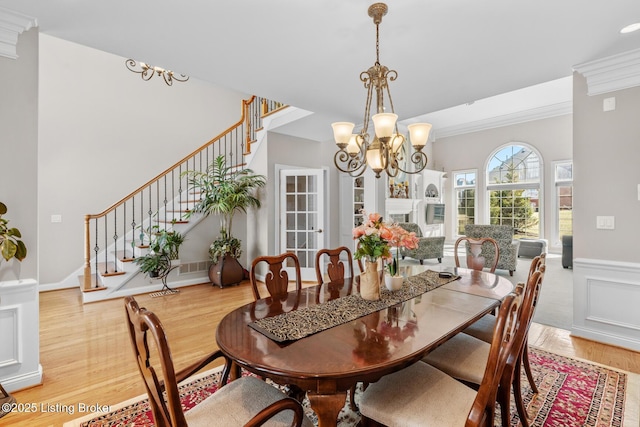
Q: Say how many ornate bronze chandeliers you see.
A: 2